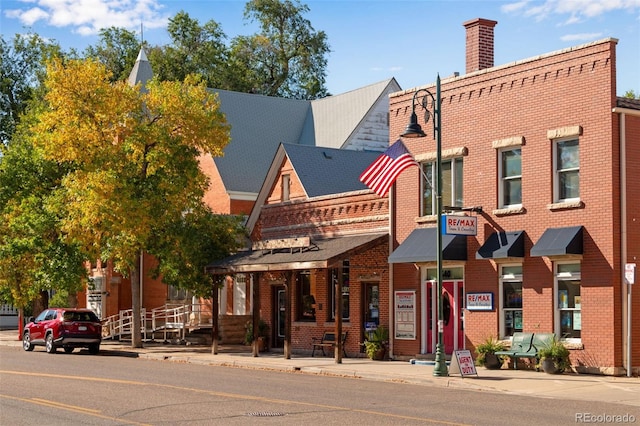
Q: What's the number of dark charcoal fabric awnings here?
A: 3